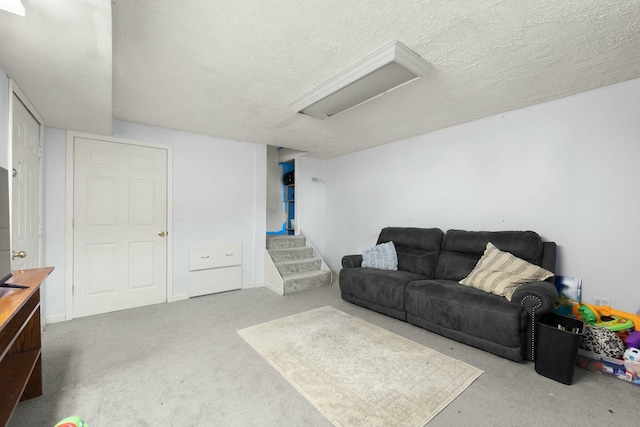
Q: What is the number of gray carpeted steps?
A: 4